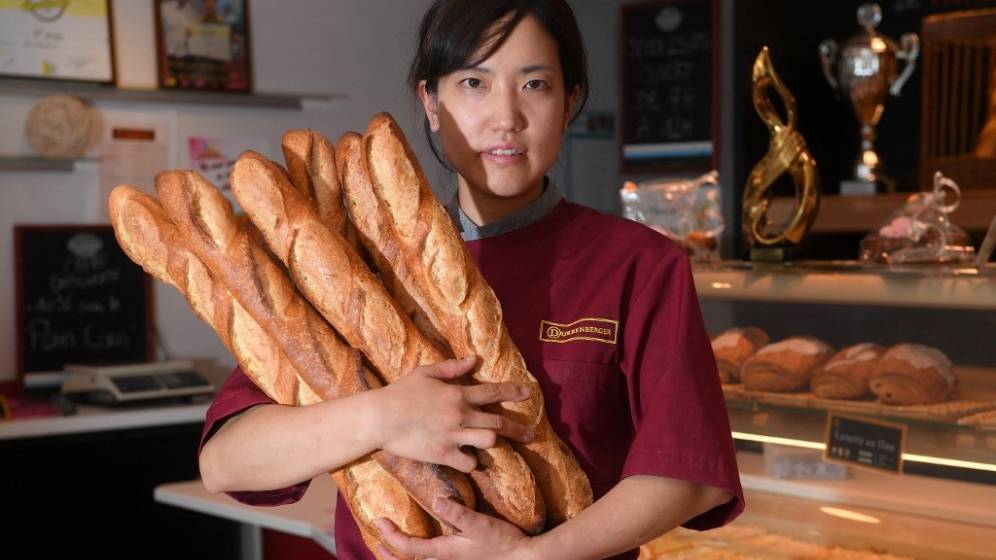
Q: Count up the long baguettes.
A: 6